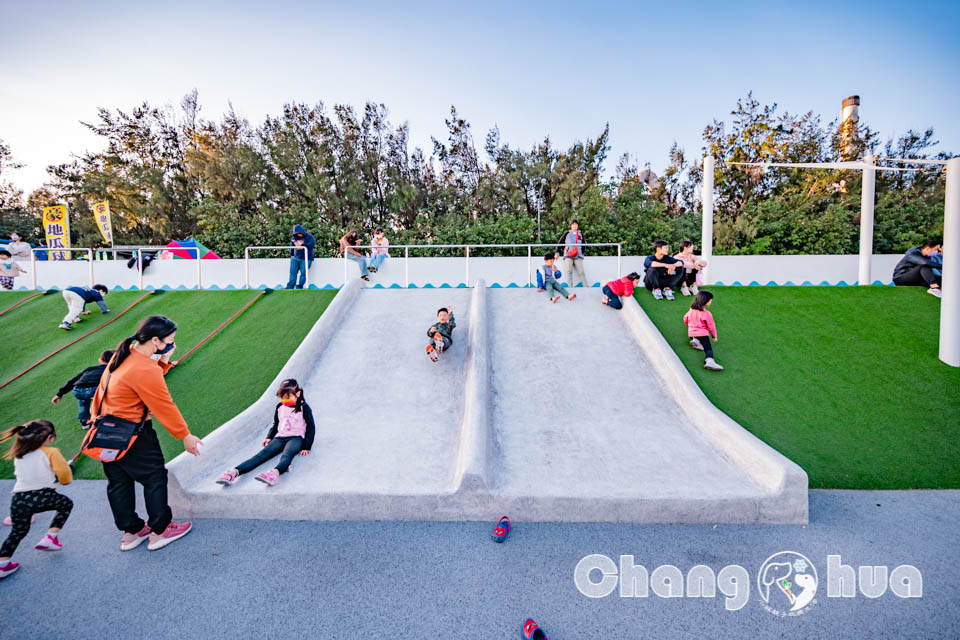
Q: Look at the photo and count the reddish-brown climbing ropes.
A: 3